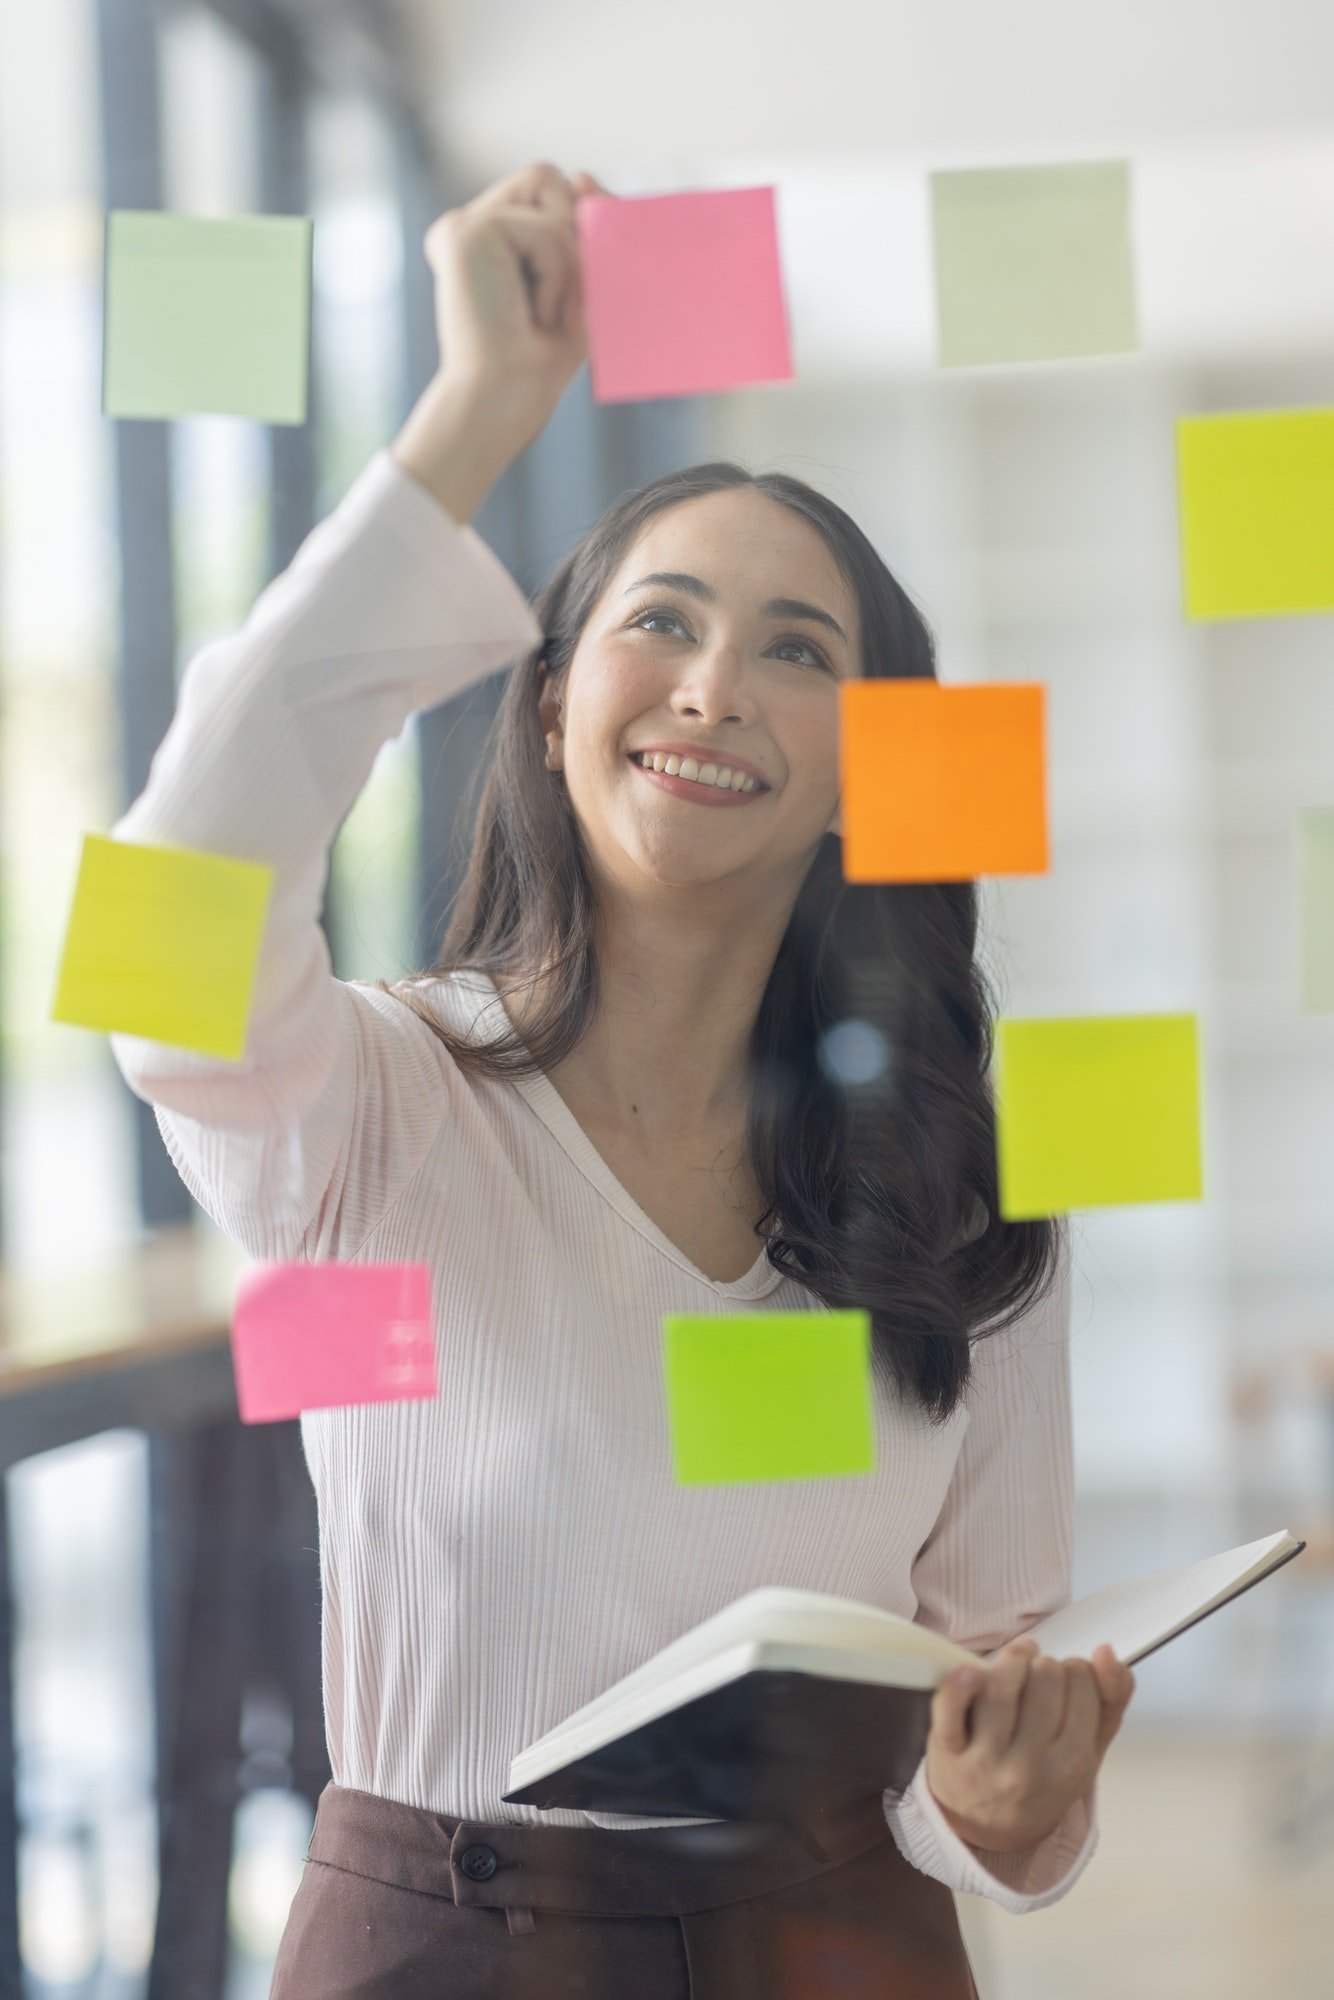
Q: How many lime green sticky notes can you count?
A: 1